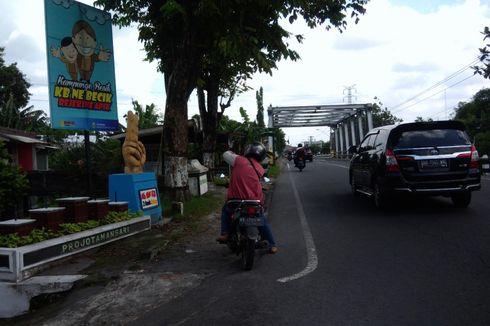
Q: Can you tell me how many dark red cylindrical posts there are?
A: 5